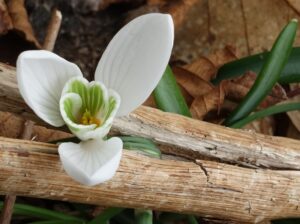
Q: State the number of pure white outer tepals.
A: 3